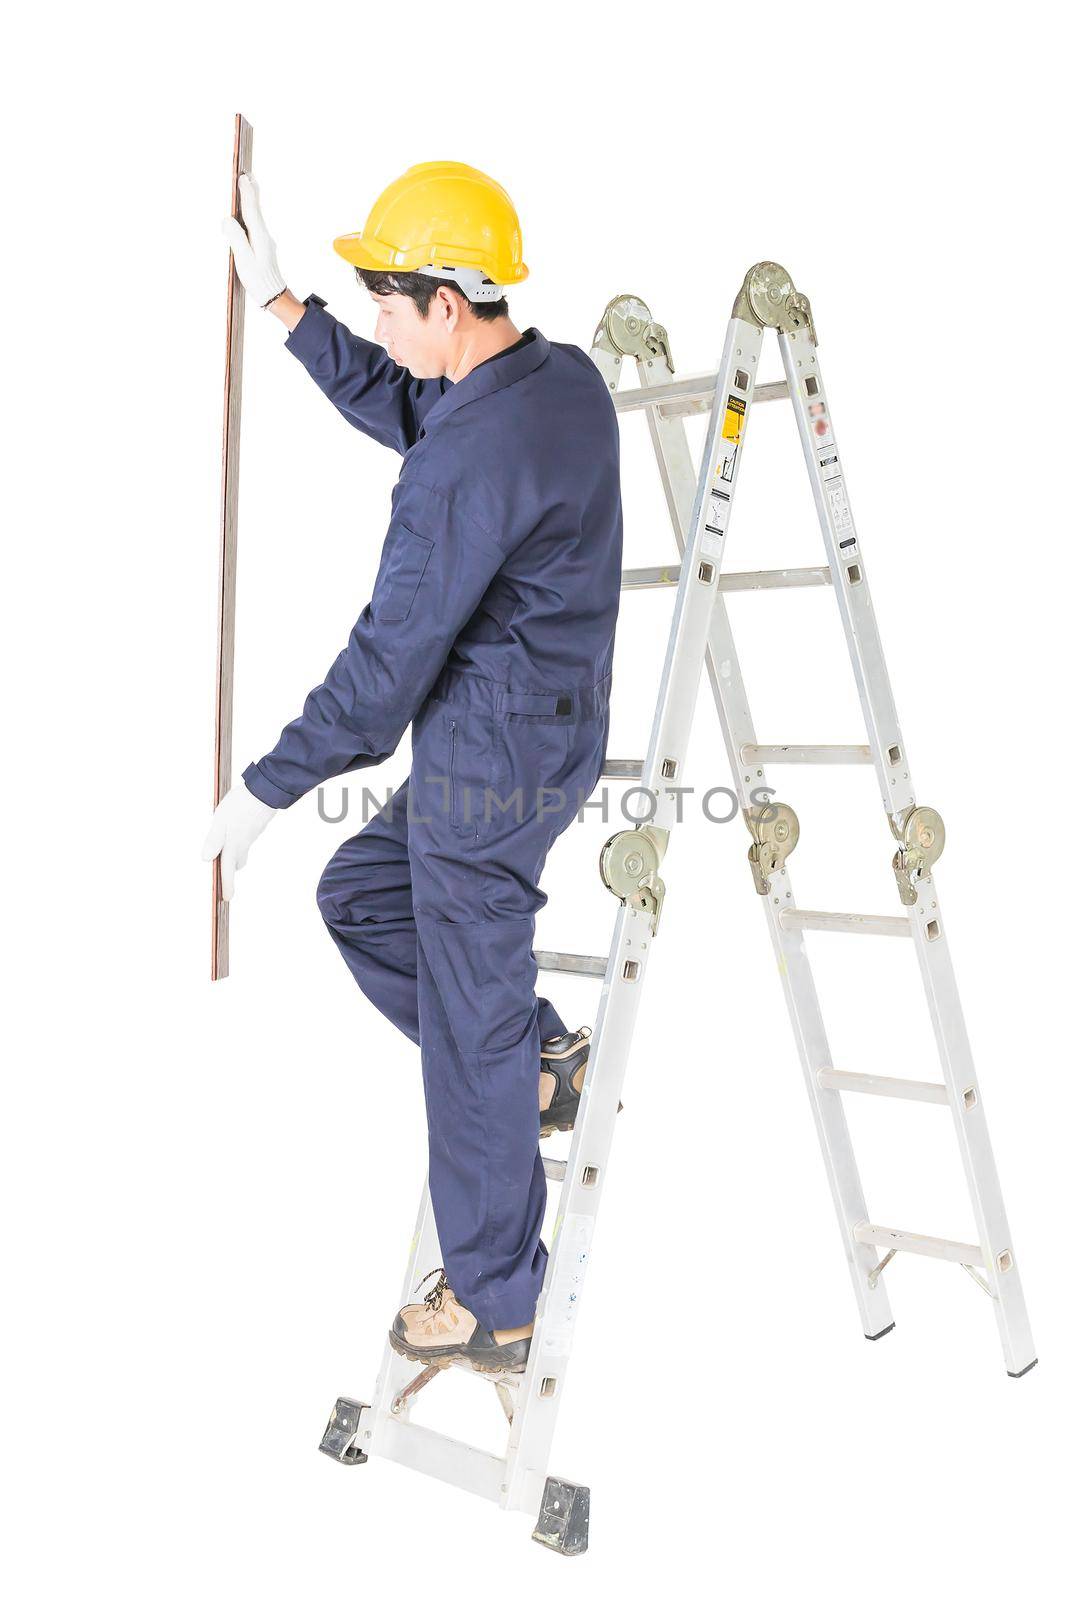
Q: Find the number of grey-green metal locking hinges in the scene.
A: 5